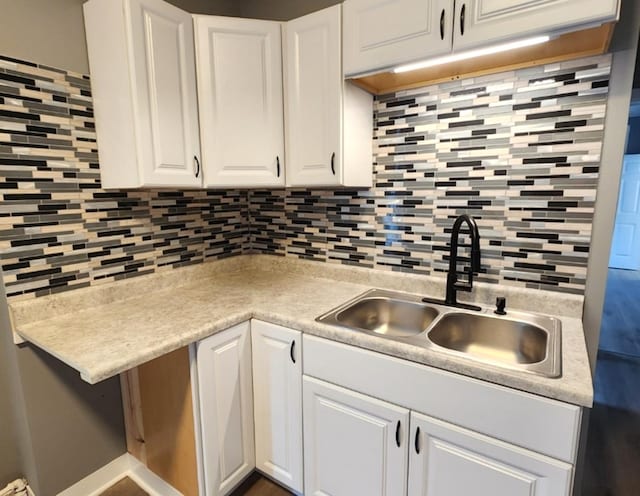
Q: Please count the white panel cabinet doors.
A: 9